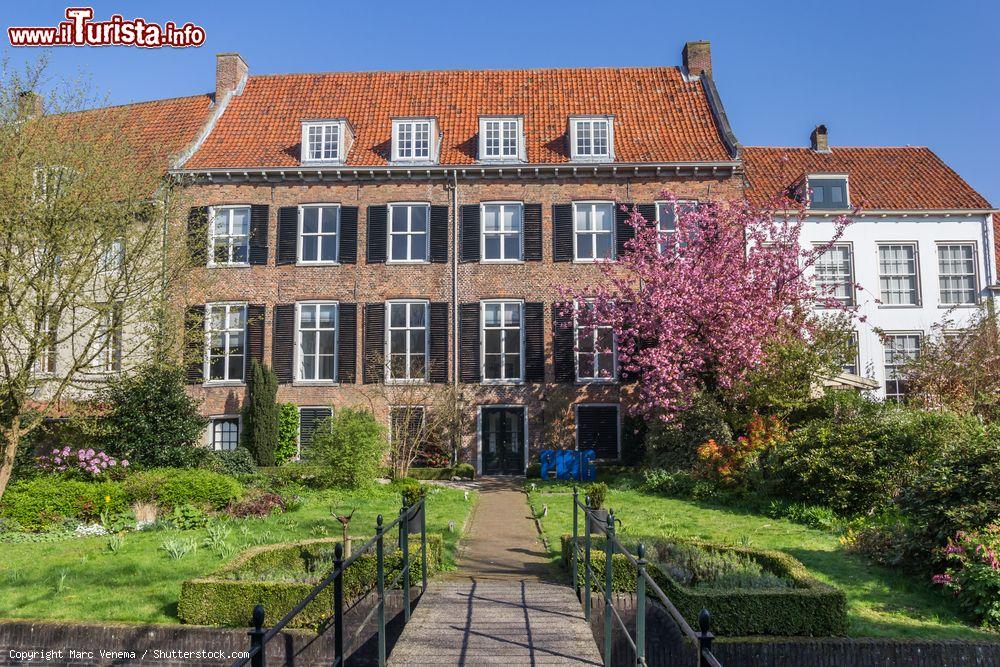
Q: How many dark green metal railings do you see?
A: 2